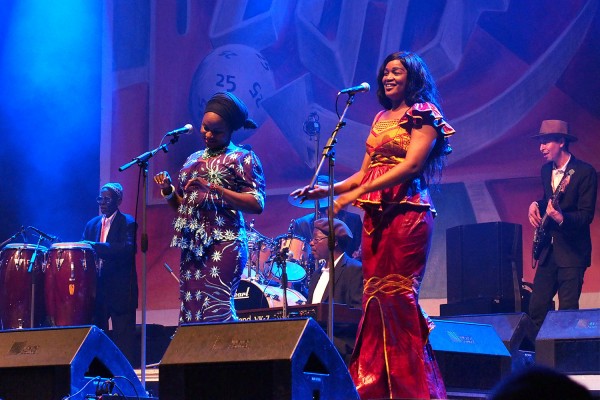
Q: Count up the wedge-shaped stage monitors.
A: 5